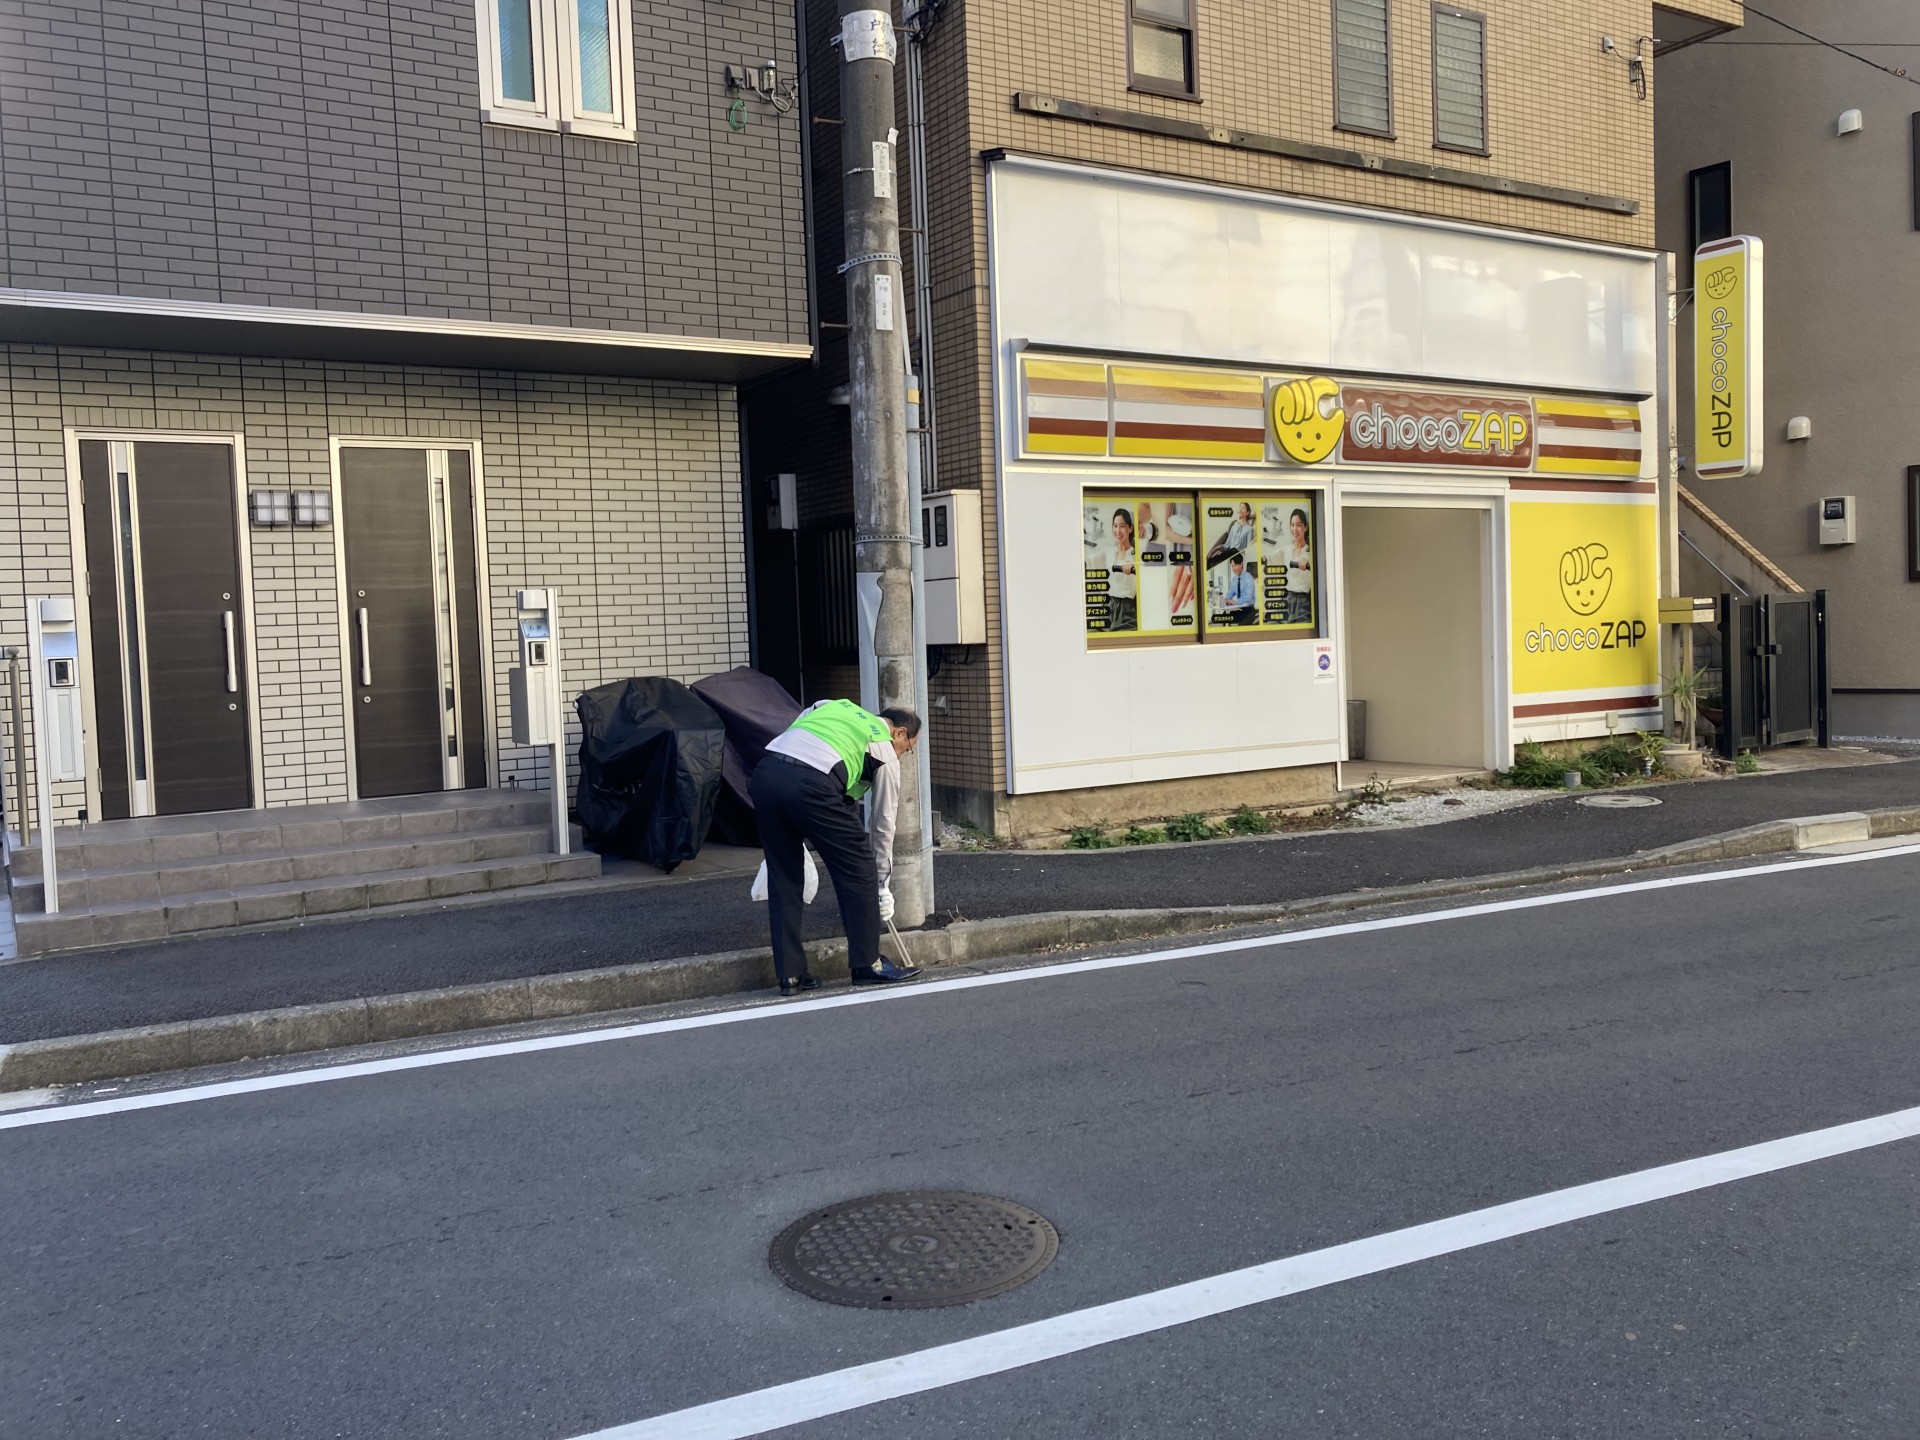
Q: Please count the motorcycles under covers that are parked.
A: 2